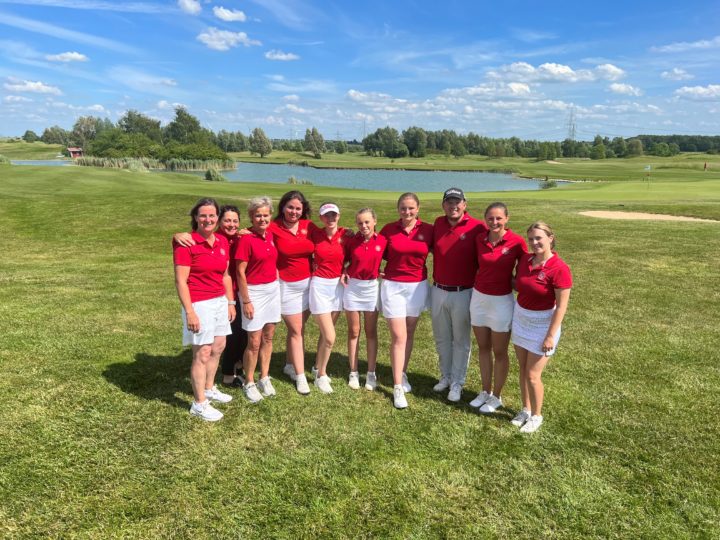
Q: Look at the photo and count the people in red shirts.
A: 10